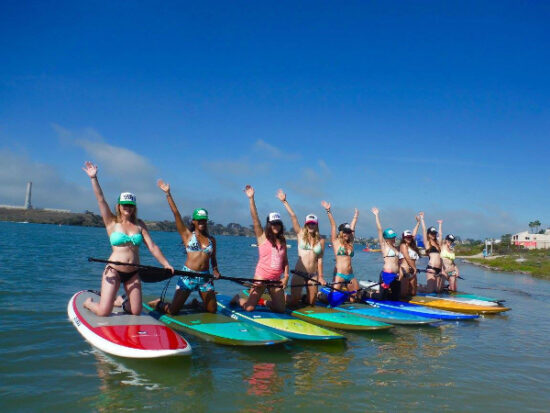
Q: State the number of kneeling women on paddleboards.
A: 9